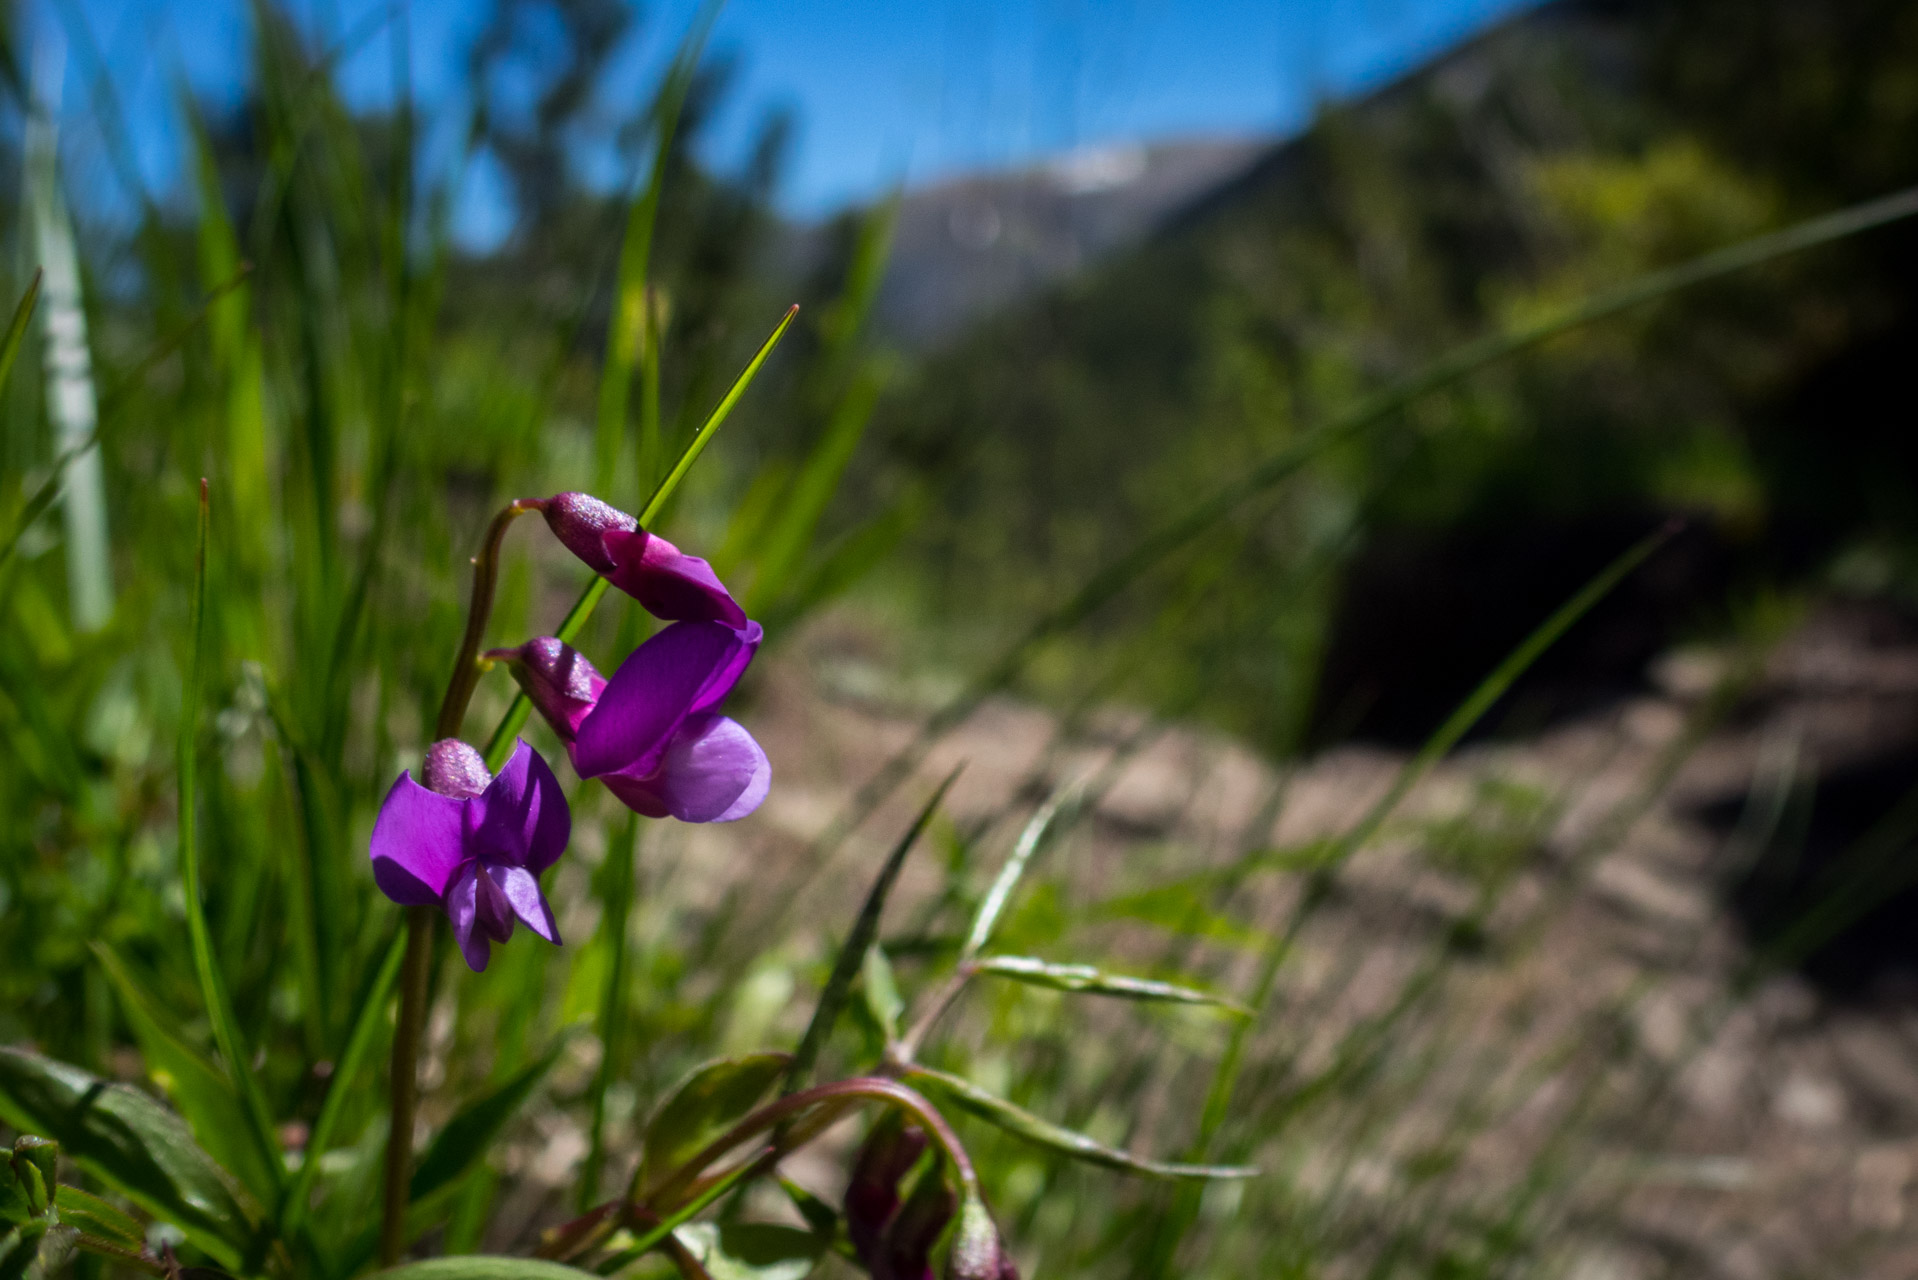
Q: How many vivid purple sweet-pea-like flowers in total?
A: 3